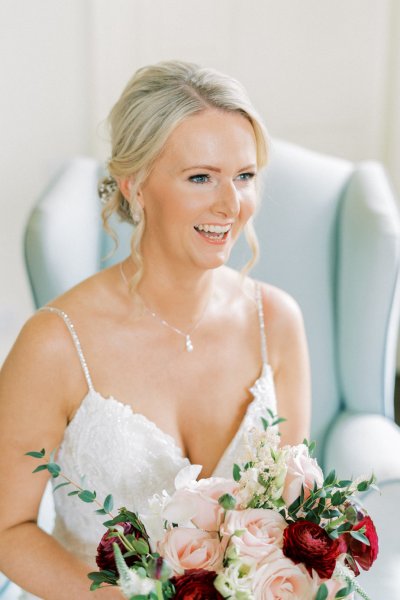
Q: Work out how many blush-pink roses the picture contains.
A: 5